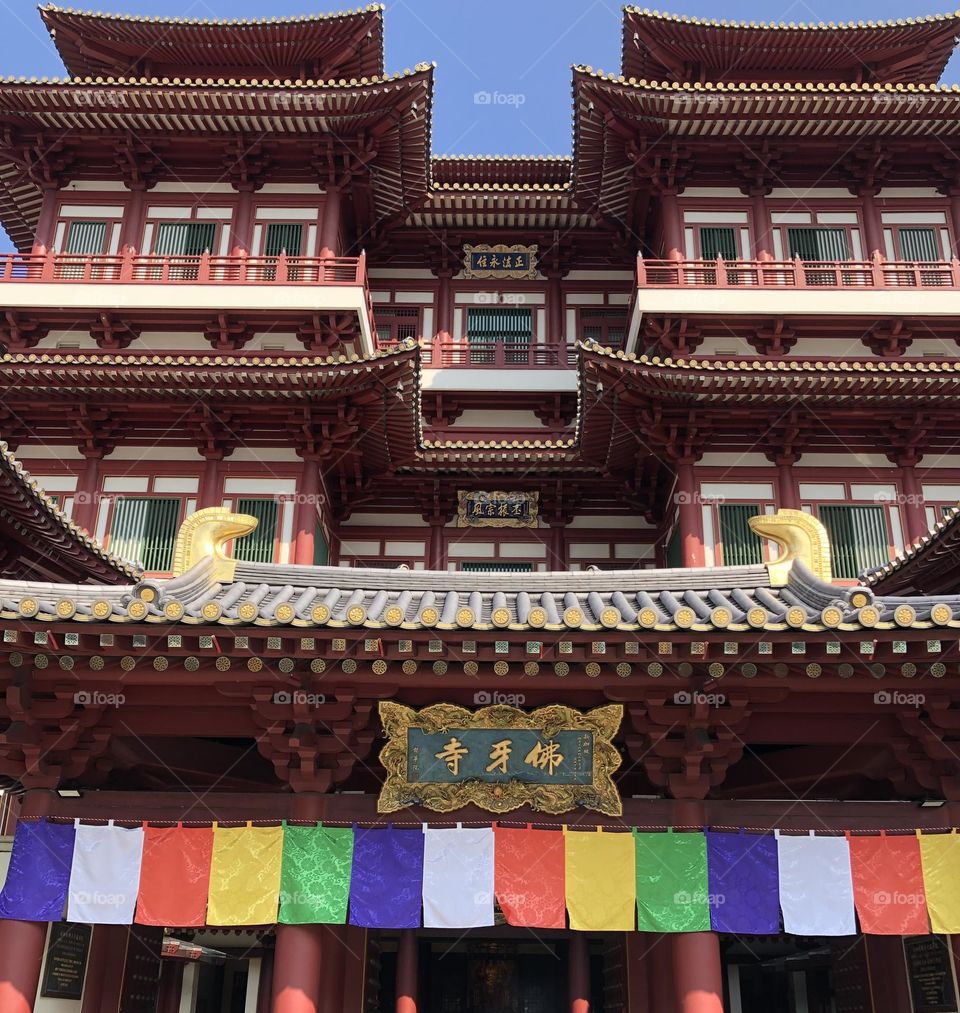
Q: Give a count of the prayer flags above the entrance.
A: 14